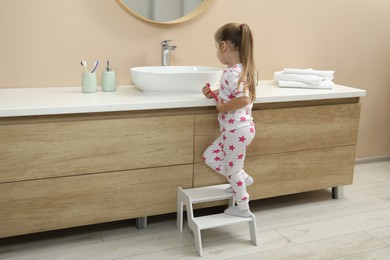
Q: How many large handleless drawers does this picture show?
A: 4